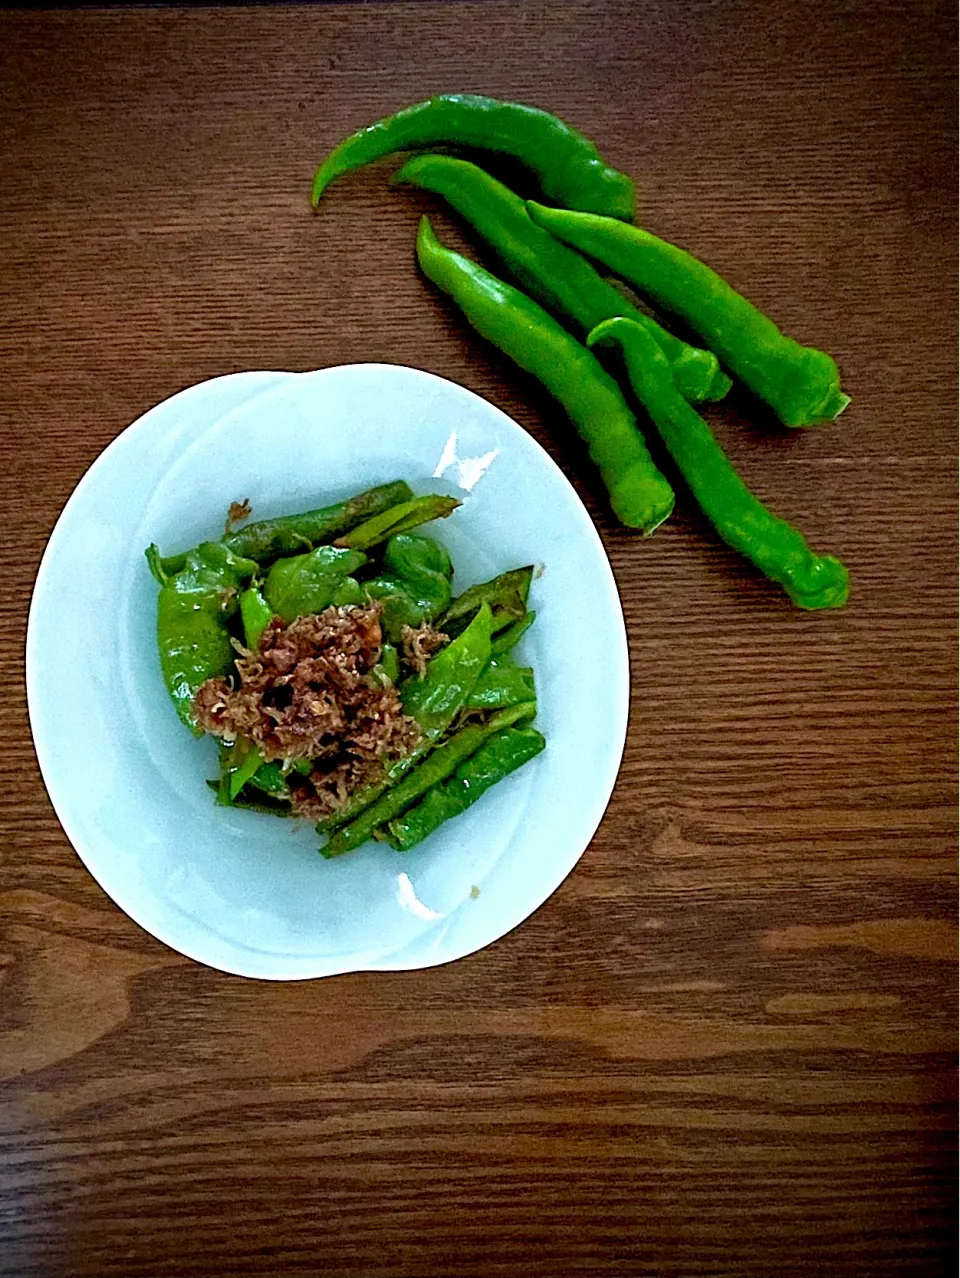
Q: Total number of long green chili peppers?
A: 5